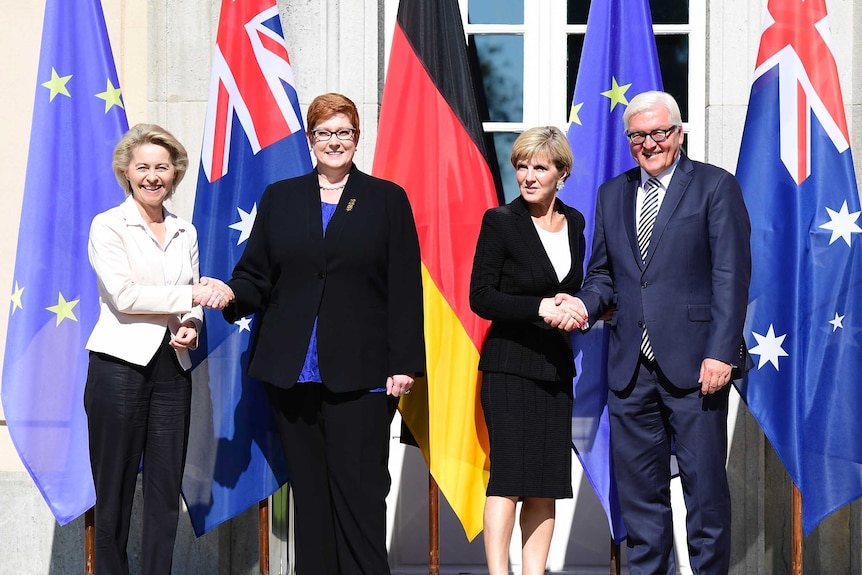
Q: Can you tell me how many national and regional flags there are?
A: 5